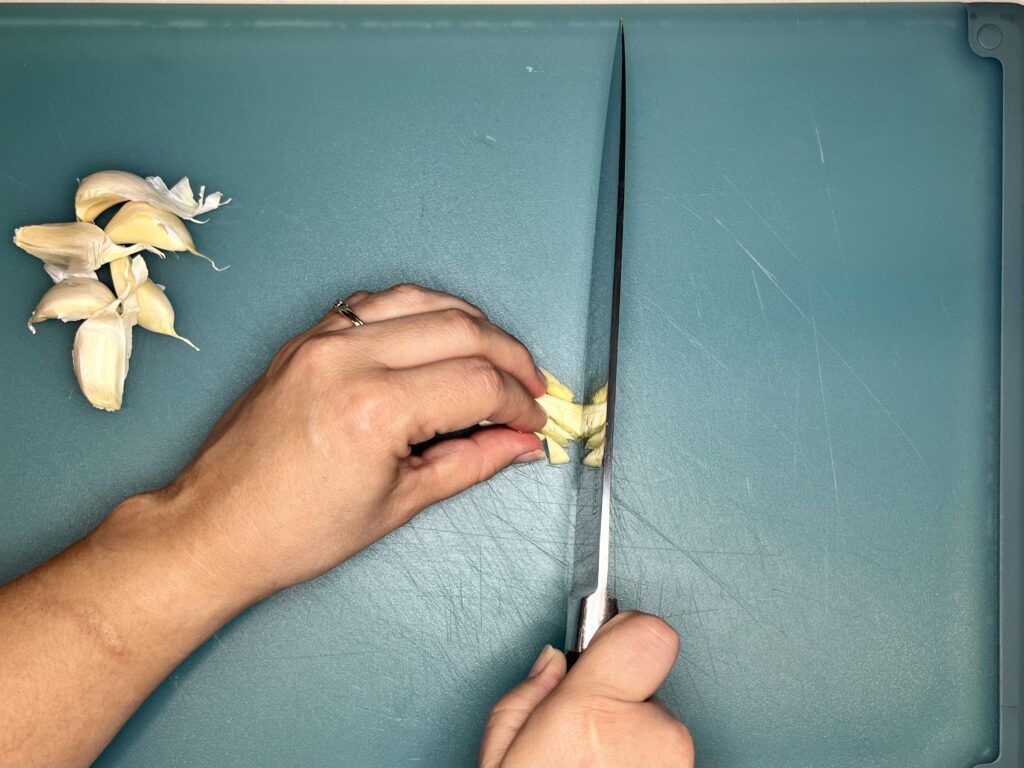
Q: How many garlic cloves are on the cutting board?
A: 6